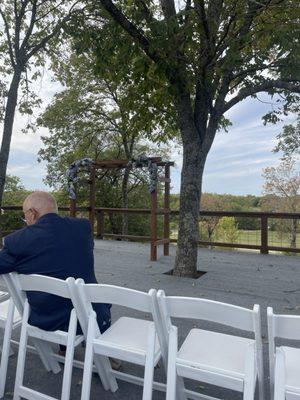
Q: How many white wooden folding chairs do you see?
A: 5